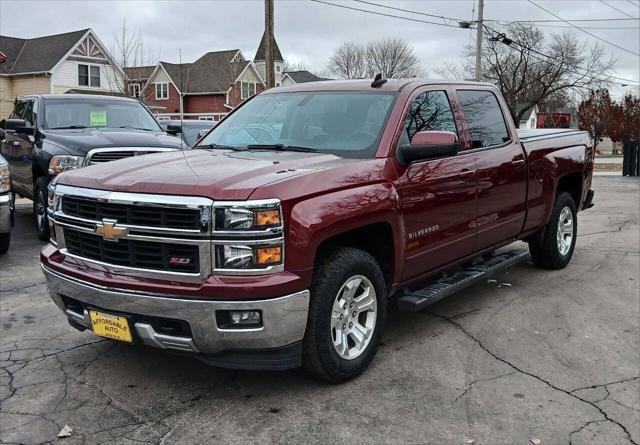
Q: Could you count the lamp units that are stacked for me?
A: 2